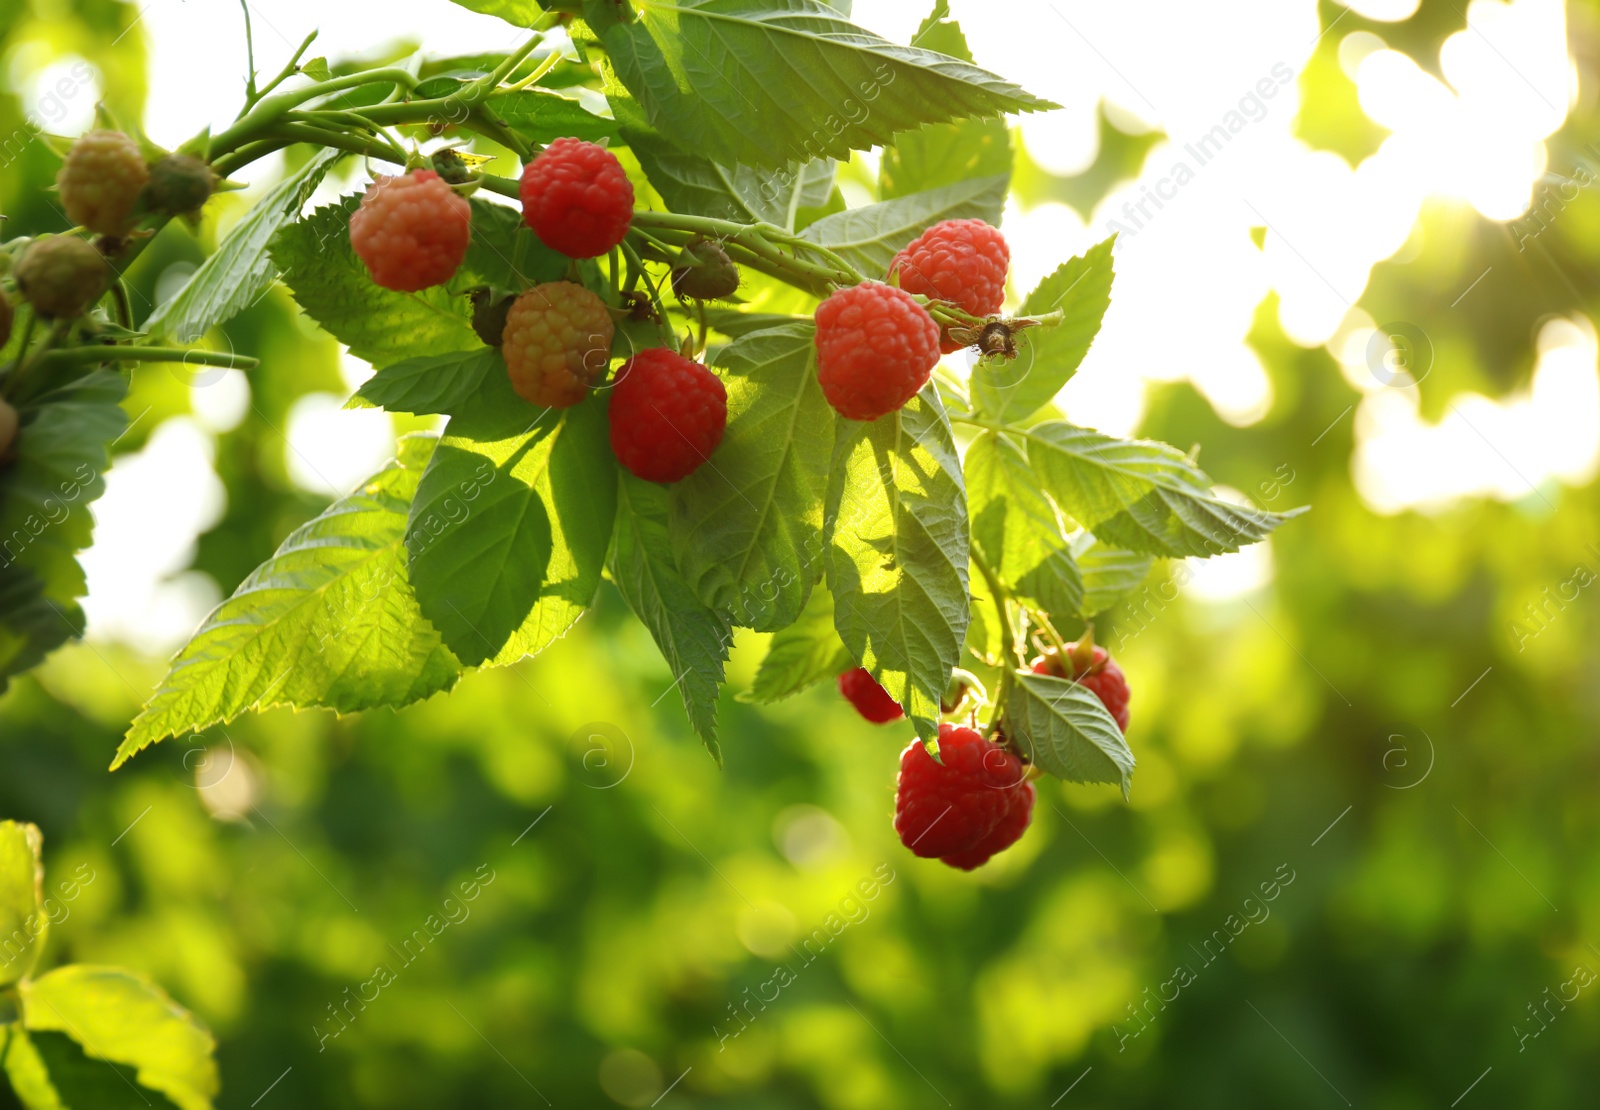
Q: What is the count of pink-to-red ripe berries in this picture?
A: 9